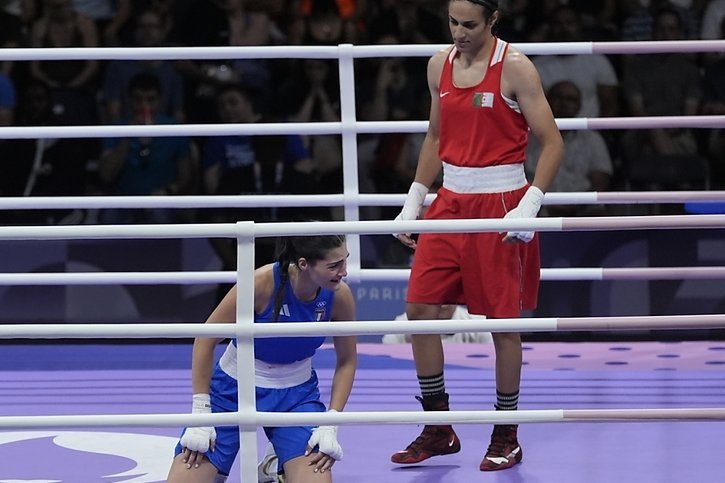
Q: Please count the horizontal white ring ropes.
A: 7